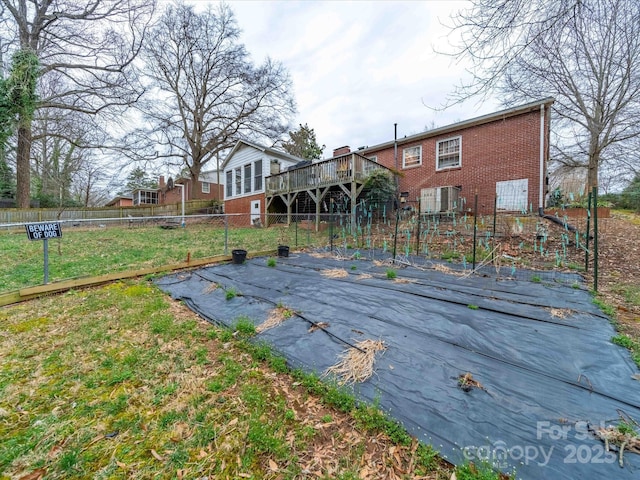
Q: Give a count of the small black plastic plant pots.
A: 2